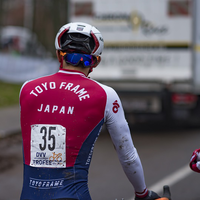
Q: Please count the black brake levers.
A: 1